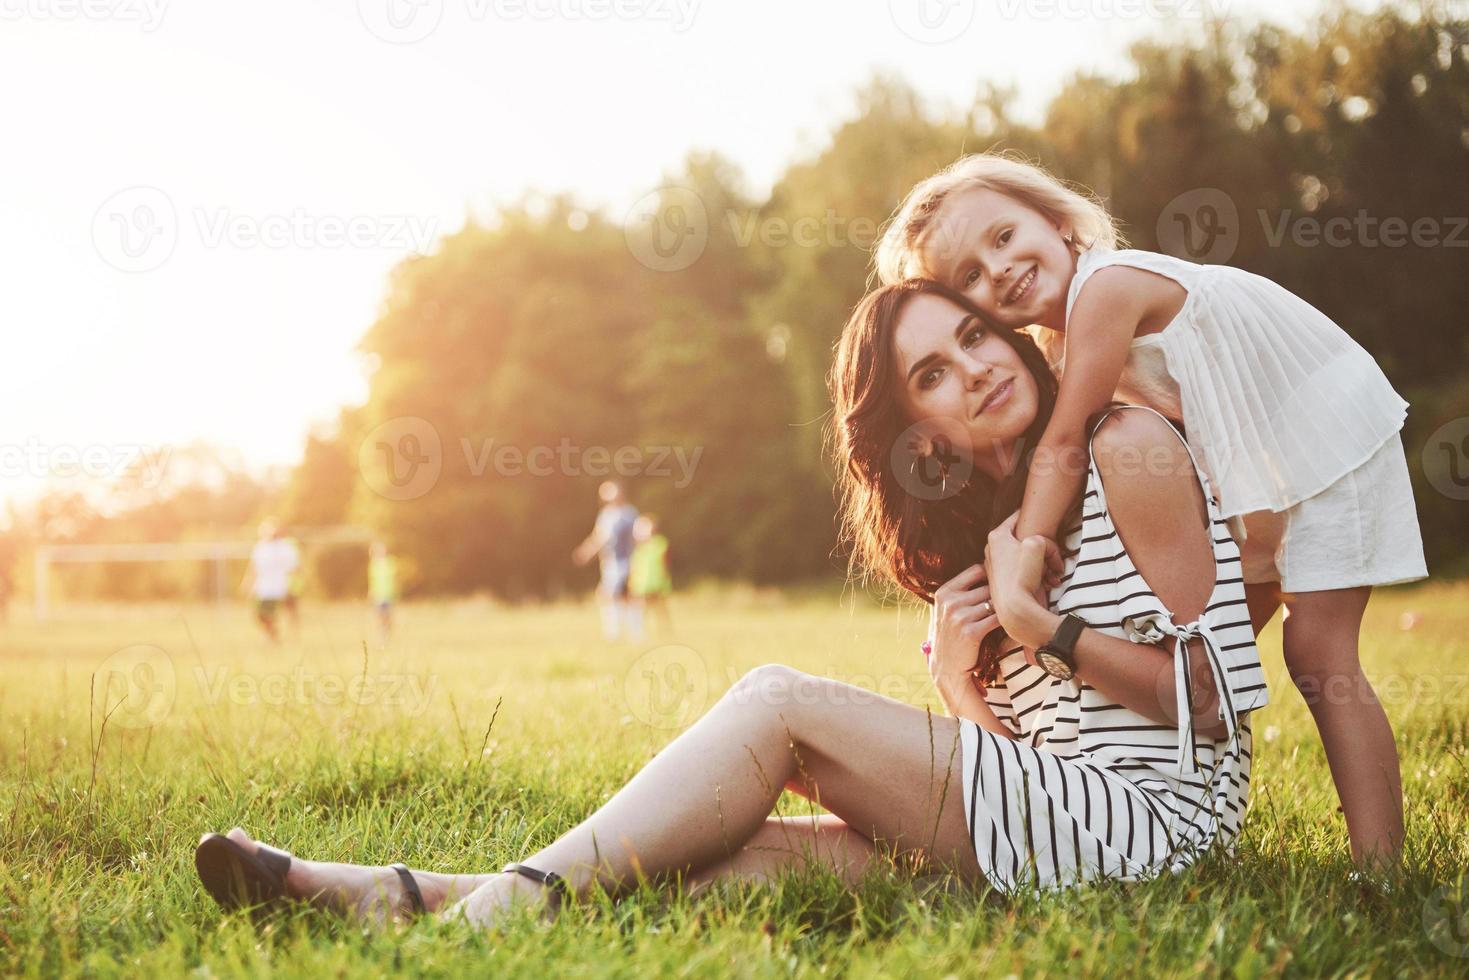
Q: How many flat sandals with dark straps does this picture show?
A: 2